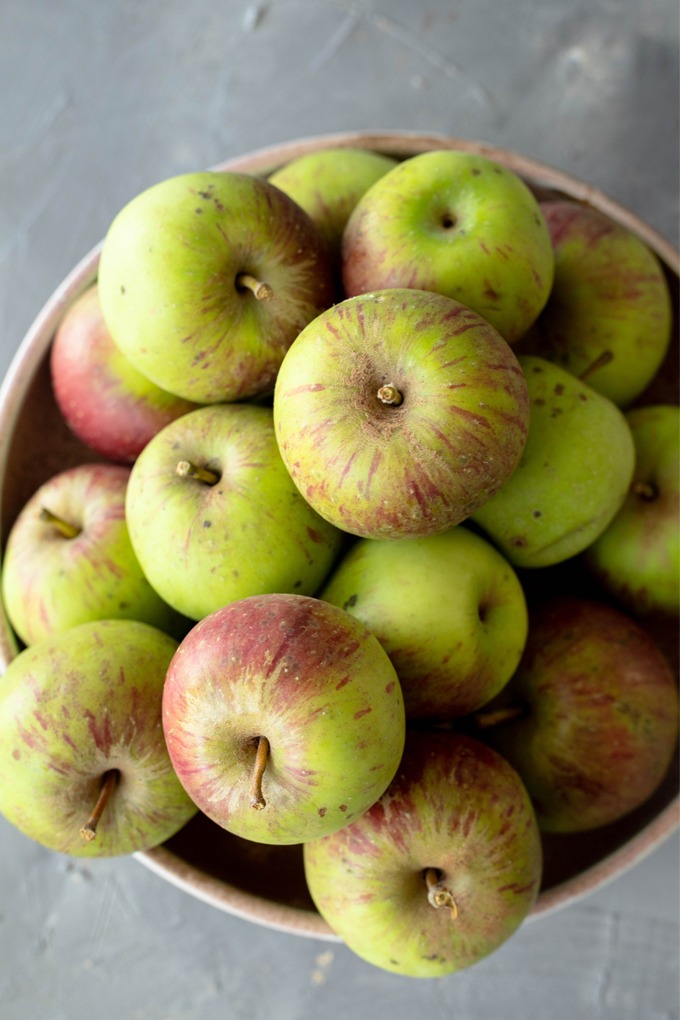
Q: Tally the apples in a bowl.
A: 15